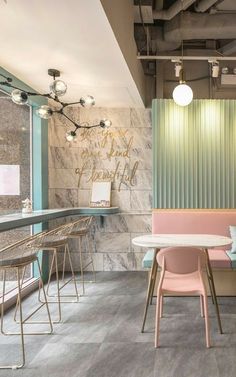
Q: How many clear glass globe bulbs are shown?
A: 6